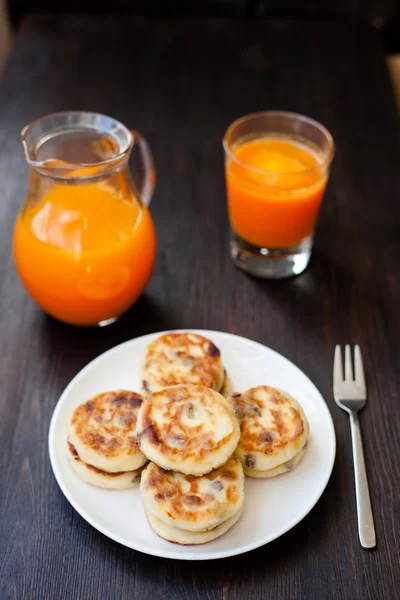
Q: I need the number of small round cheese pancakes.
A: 9